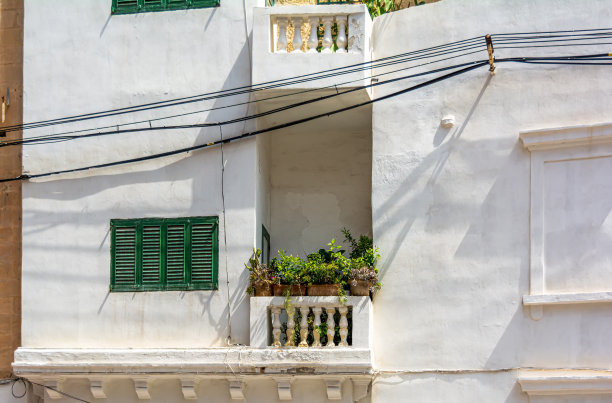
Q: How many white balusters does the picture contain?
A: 11